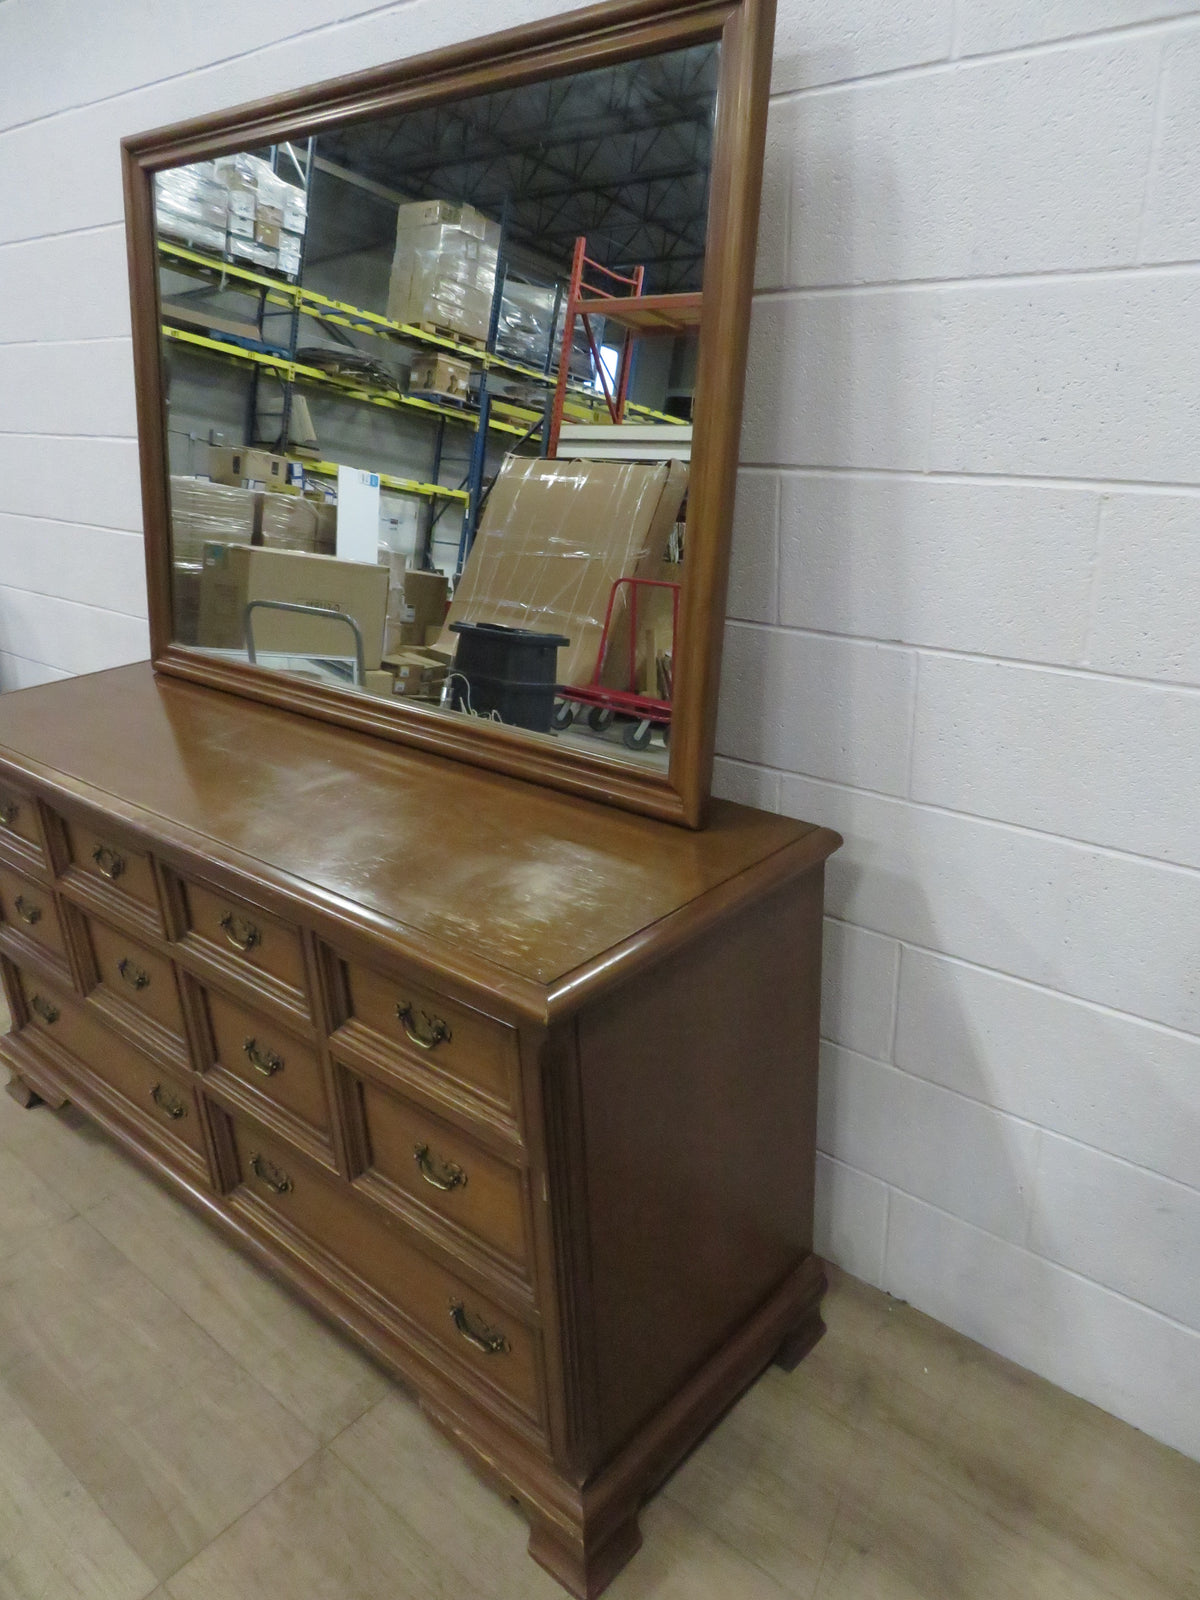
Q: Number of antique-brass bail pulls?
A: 12